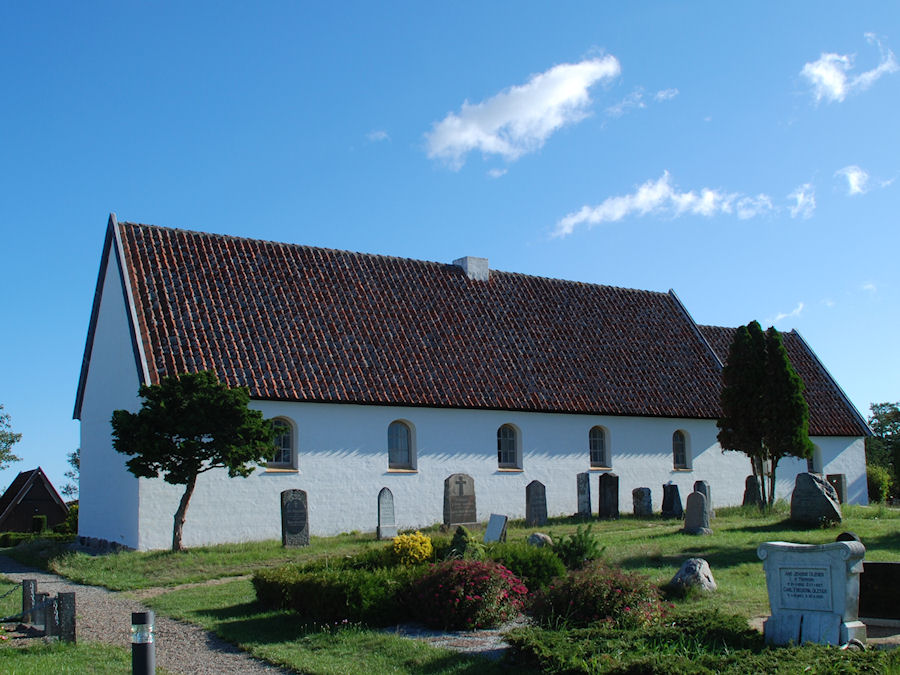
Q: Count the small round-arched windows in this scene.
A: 6